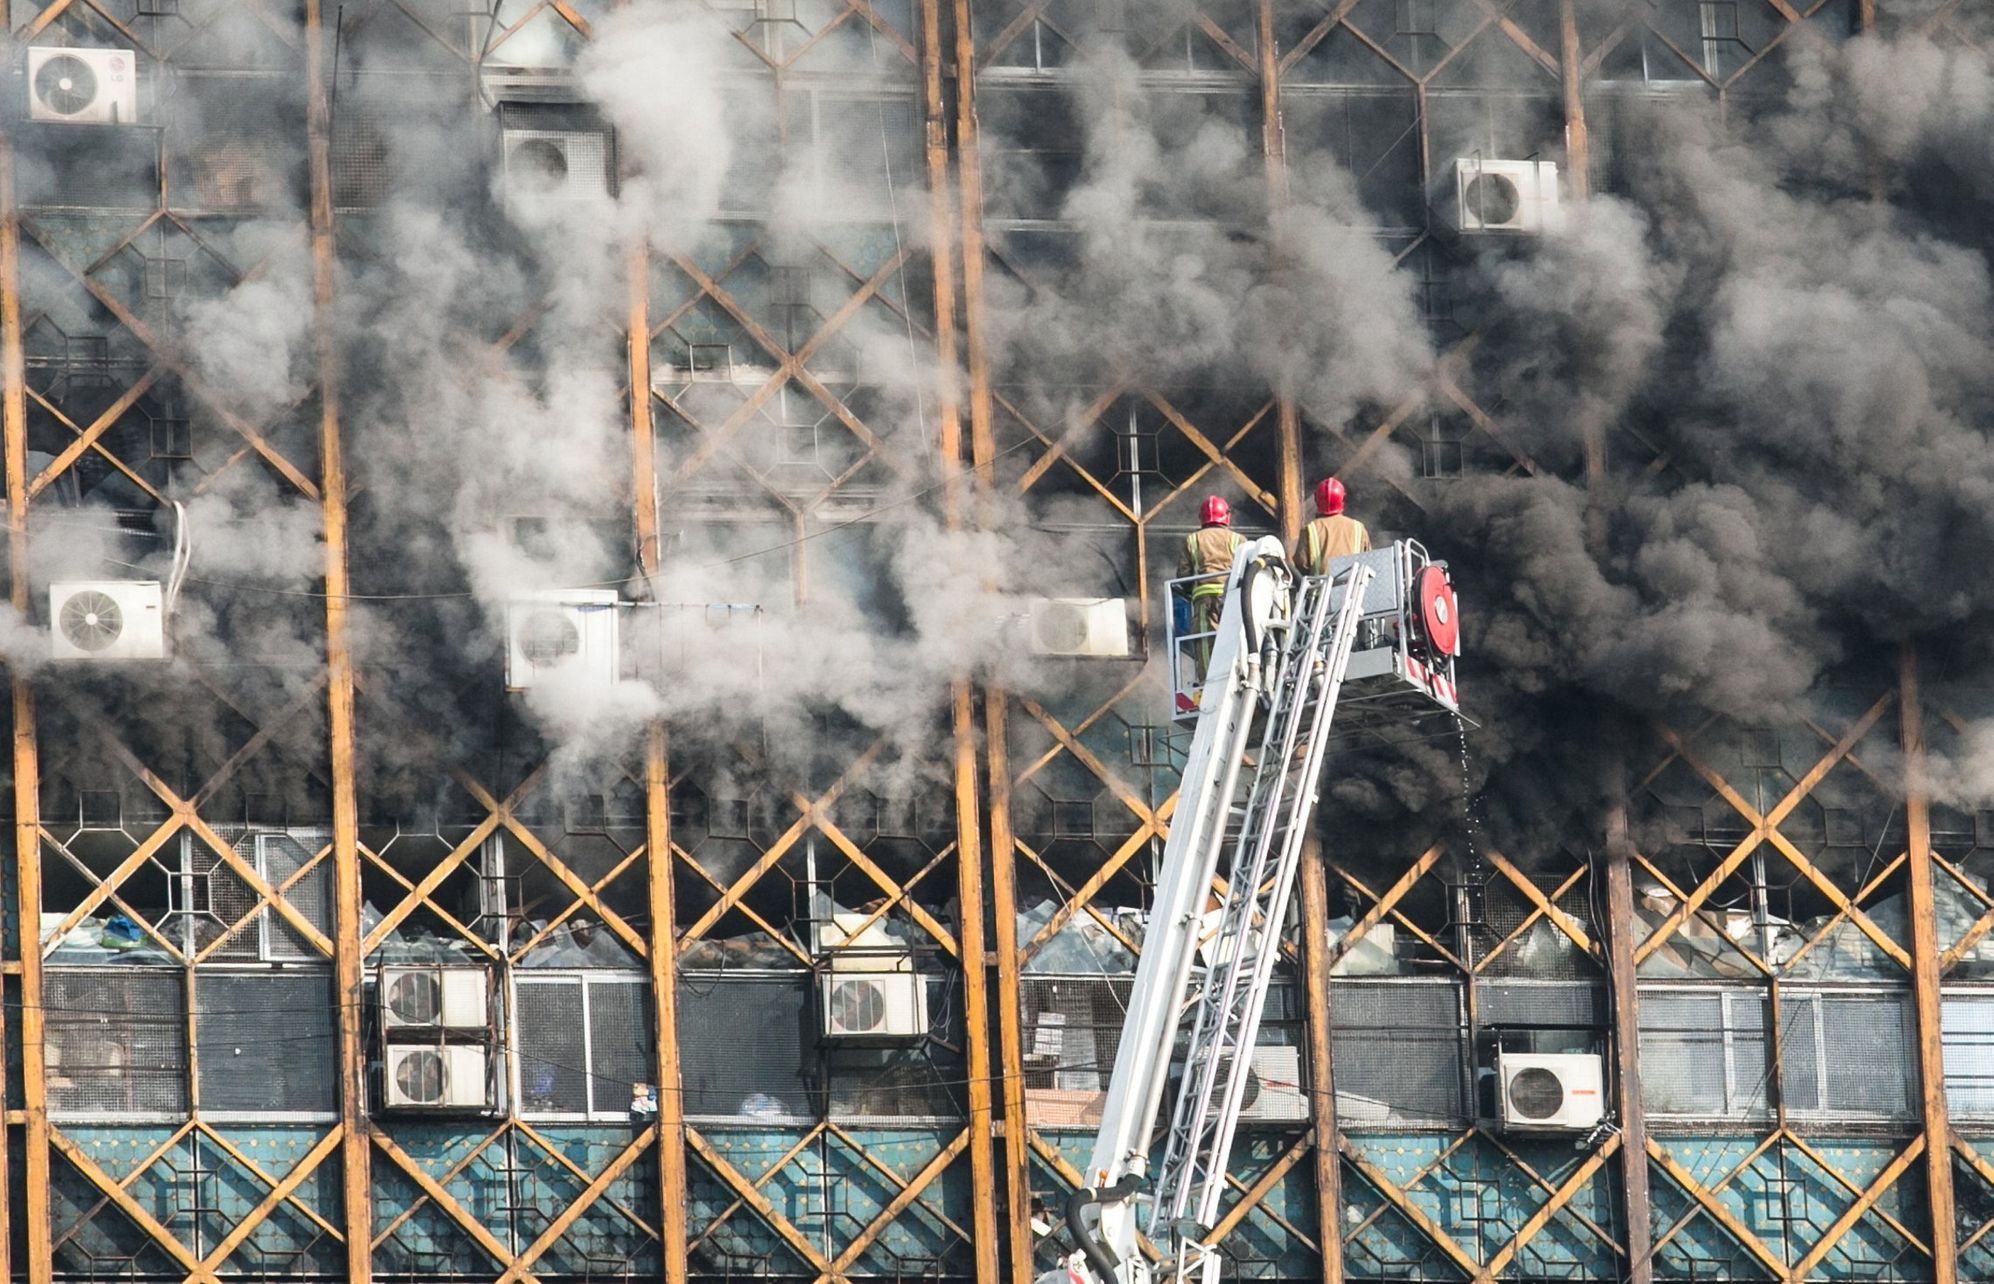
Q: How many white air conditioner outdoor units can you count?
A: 11